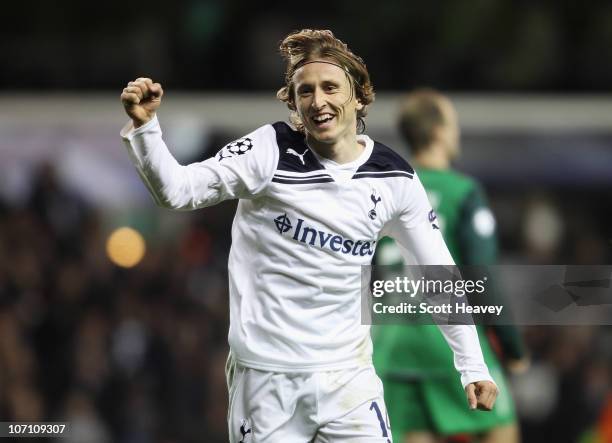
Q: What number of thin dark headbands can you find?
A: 1